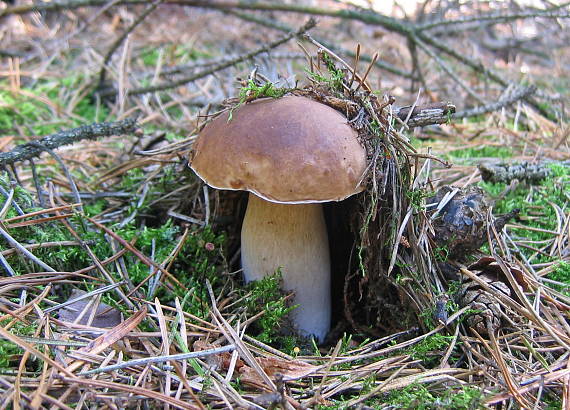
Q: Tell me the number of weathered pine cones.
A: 1